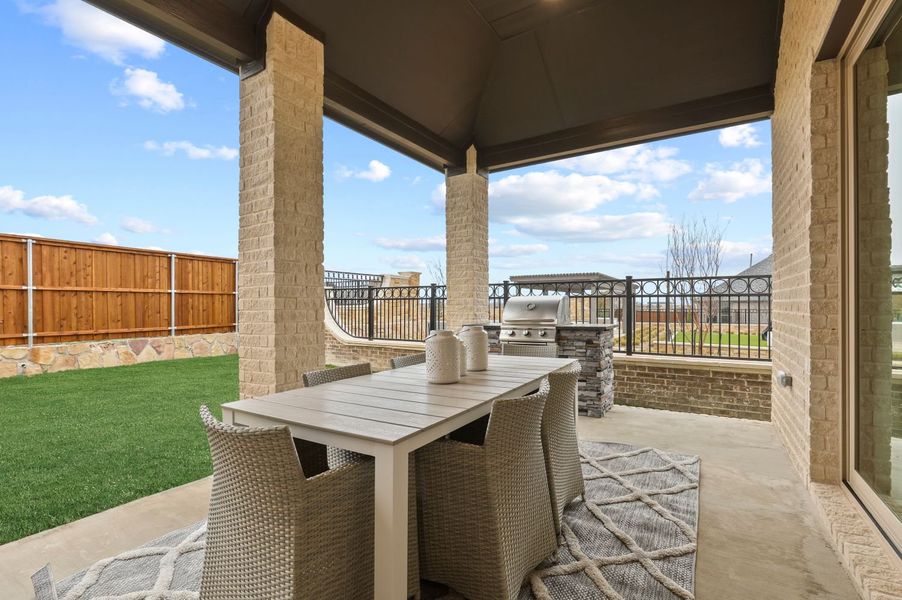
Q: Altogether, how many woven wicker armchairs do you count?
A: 6